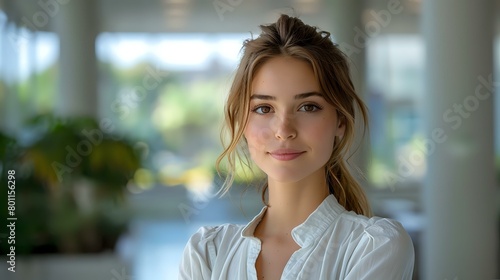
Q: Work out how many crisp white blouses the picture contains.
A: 1